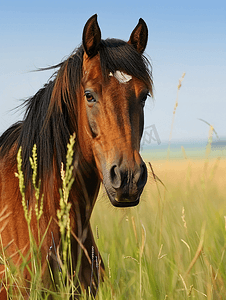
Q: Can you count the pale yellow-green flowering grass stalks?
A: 3